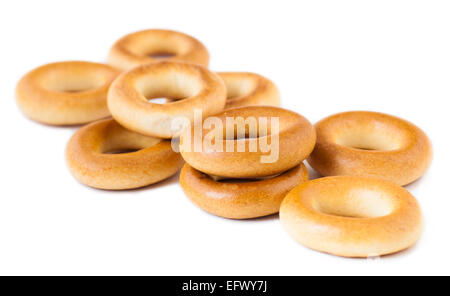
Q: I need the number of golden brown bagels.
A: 9